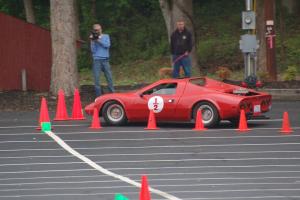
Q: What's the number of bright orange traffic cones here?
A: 9